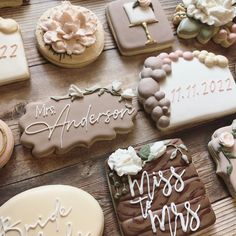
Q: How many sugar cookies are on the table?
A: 11